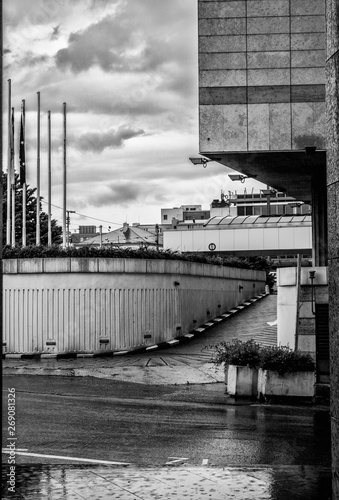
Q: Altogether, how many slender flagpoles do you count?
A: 6